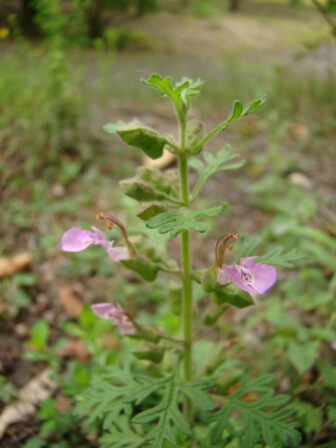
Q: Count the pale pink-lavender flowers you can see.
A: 3